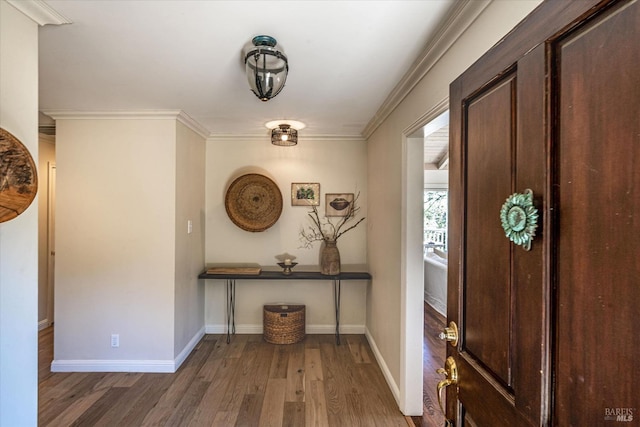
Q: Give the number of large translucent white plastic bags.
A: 0